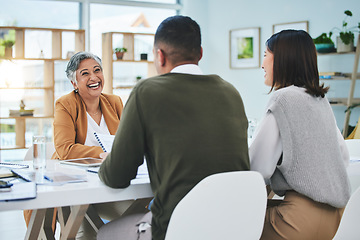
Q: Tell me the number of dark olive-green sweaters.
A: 1